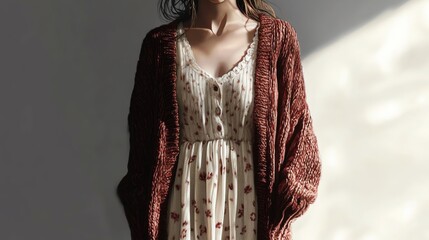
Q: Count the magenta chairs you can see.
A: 0